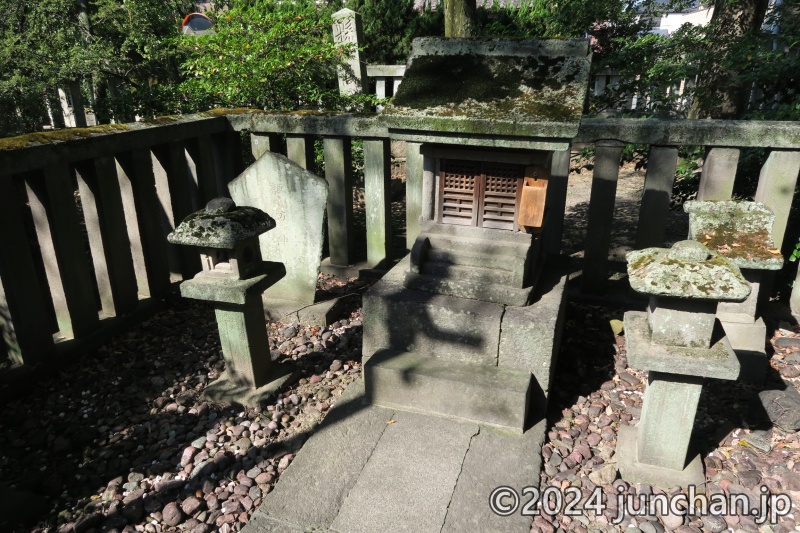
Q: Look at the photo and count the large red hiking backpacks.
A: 0